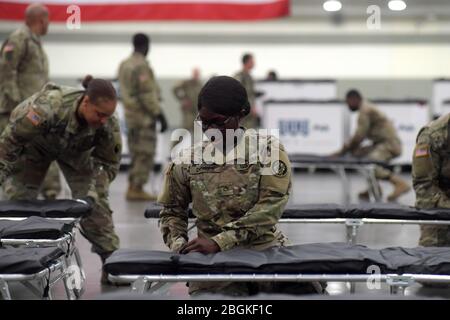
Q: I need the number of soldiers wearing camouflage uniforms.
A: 8